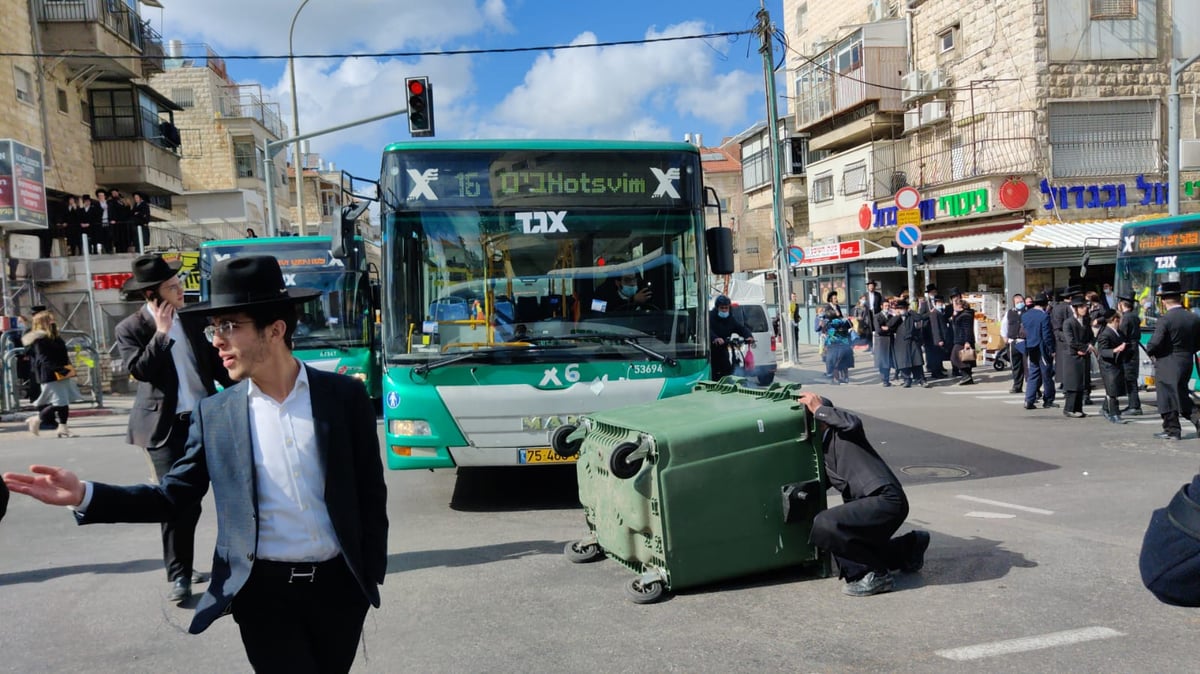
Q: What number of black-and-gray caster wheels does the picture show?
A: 4